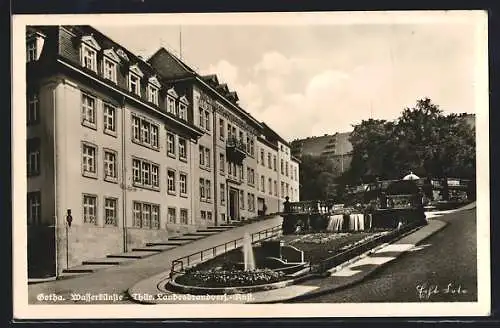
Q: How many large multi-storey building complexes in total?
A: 1